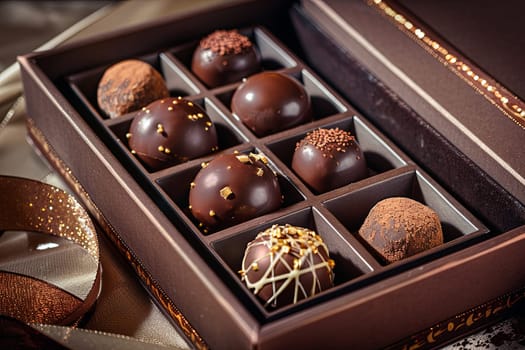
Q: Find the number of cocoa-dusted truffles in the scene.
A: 2